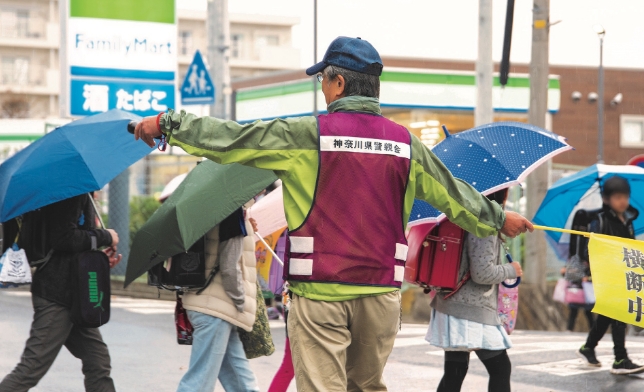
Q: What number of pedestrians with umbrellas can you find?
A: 5